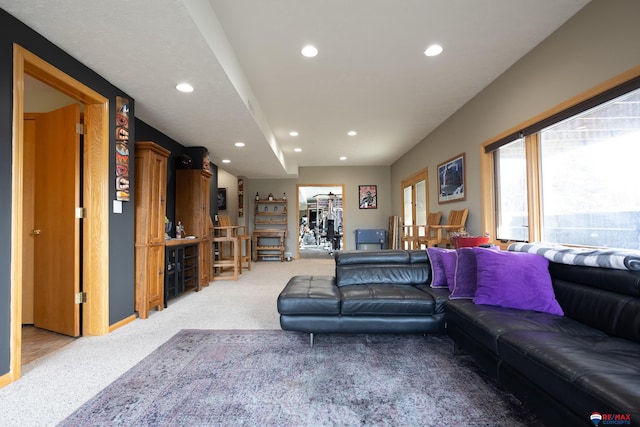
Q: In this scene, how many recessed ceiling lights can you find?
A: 9